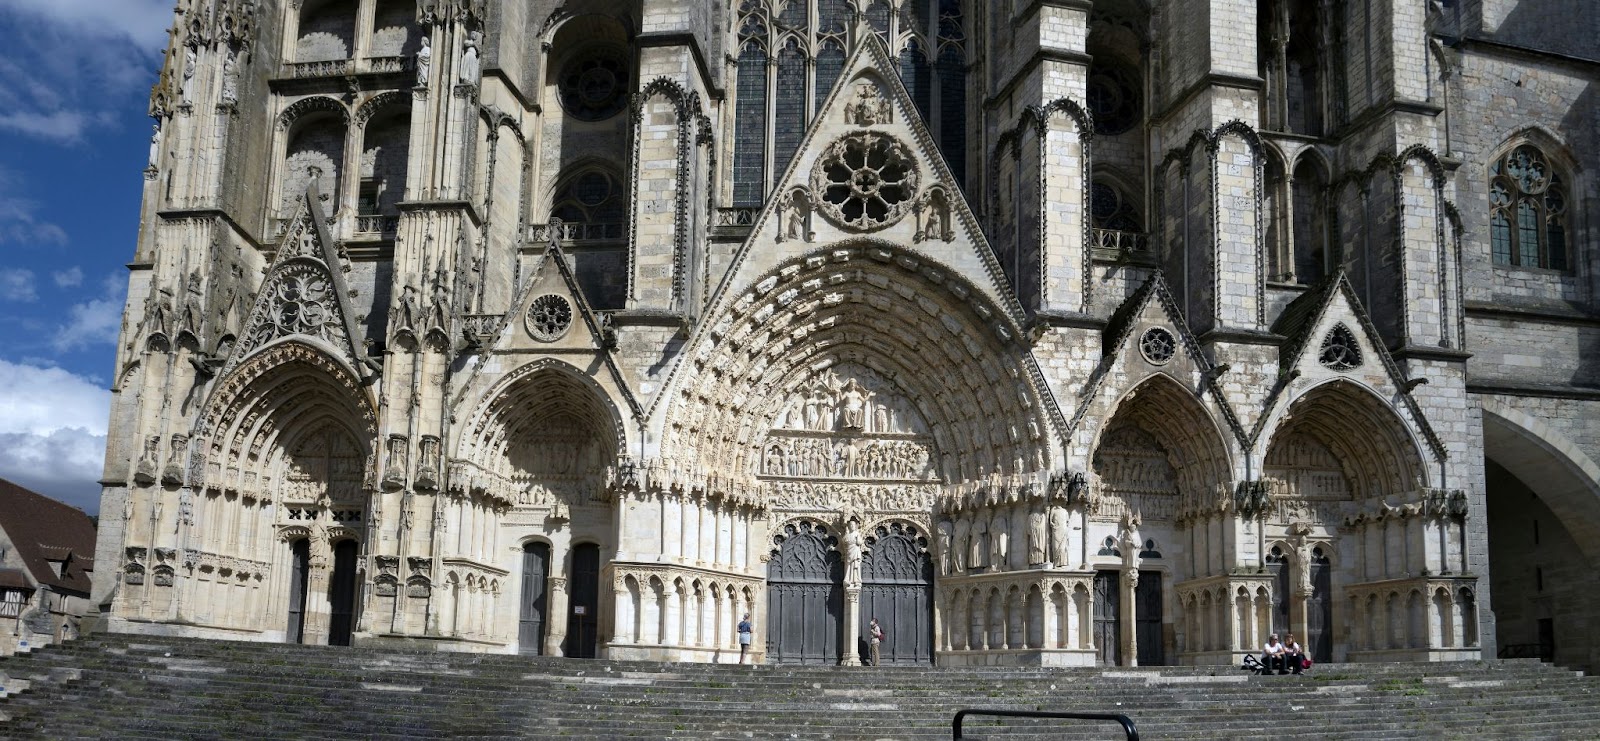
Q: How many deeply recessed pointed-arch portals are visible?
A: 5